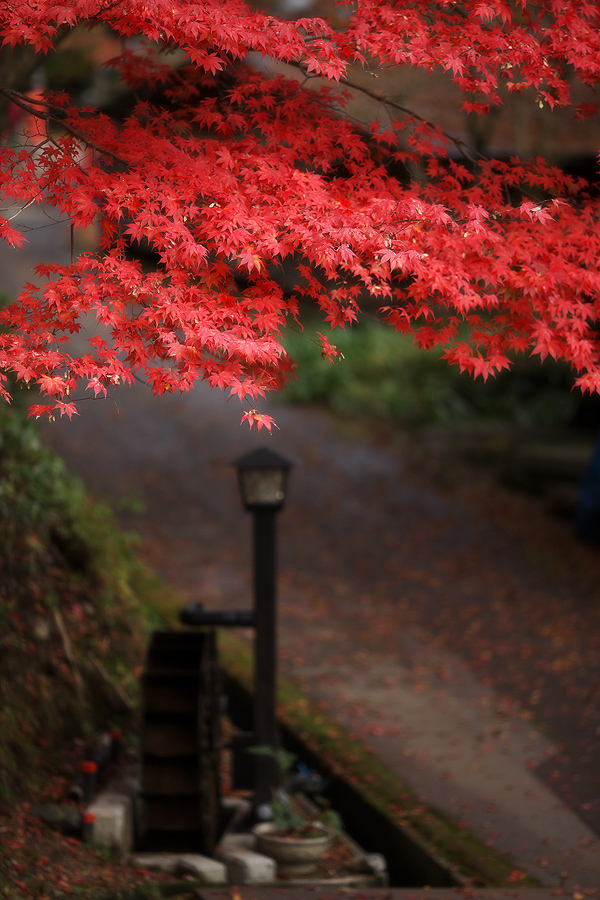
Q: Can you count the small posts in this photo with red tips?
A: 3